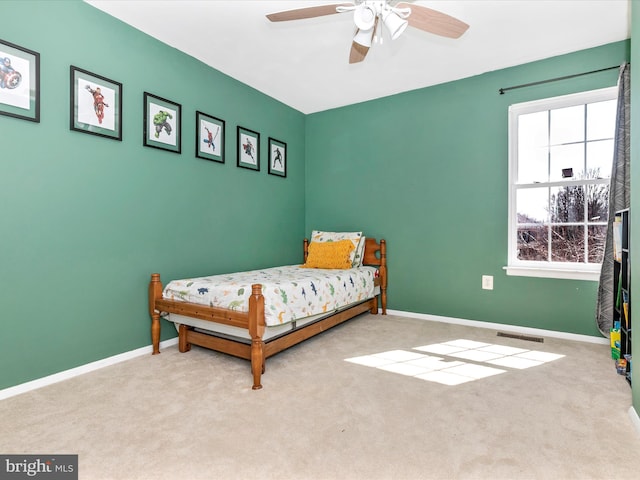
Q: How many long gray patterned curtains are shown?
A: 1